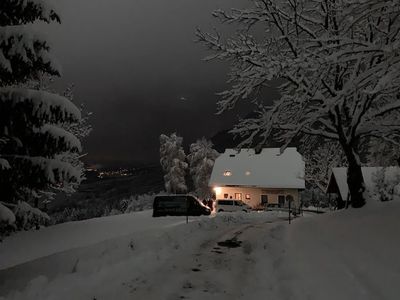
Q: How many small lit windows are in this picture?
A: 2